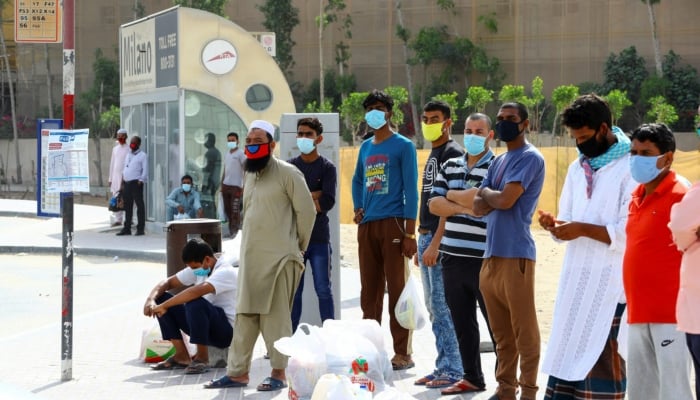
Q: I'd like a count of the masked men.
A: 13